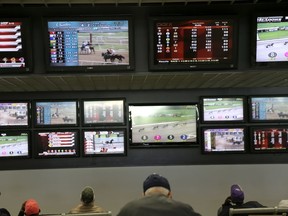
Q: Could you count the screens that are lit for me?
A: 15